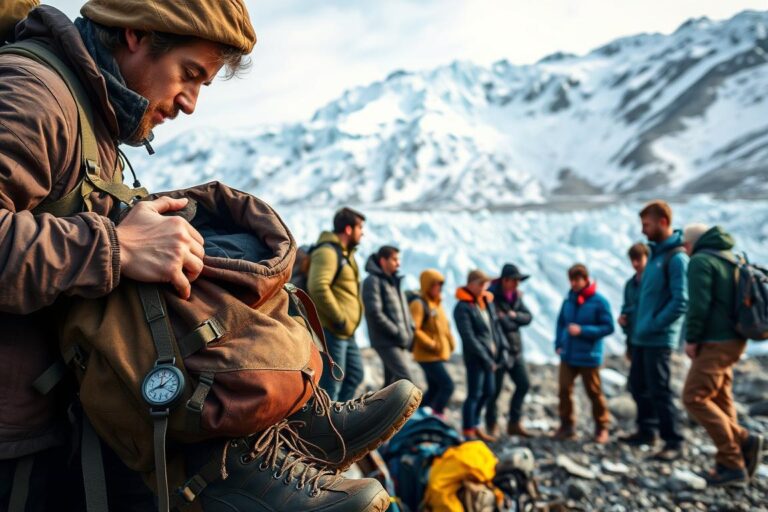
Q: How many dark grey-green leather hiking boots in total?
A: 2